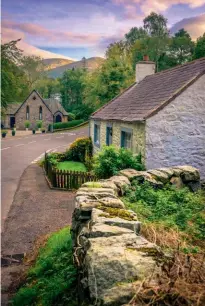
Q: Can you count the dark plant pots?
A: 4